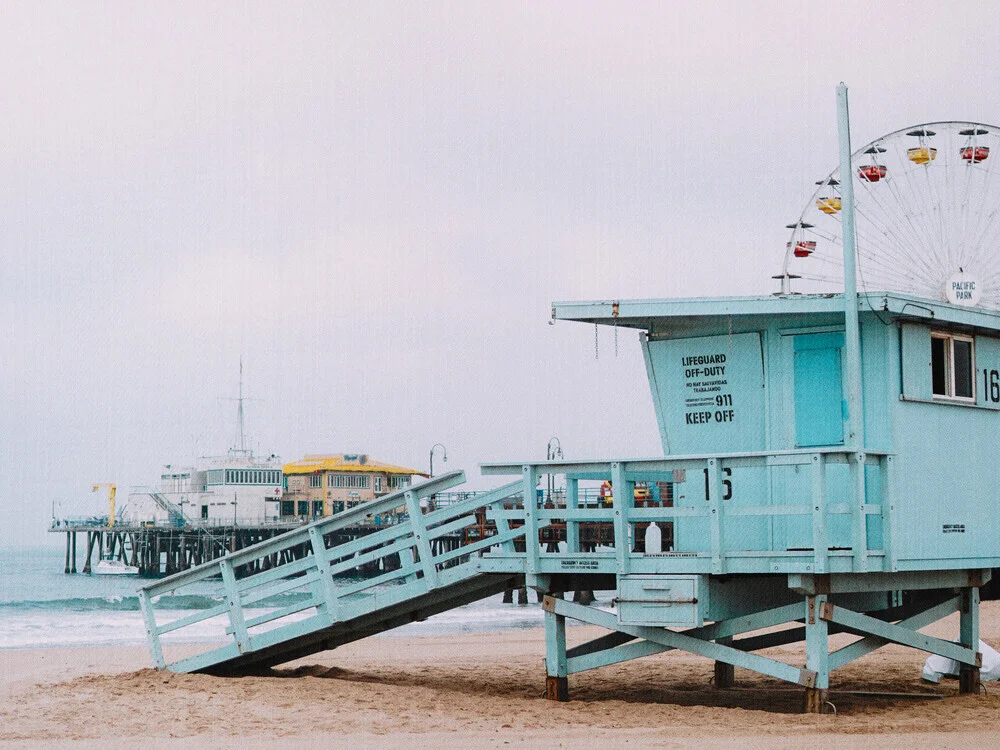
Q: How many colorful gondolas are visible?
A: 5